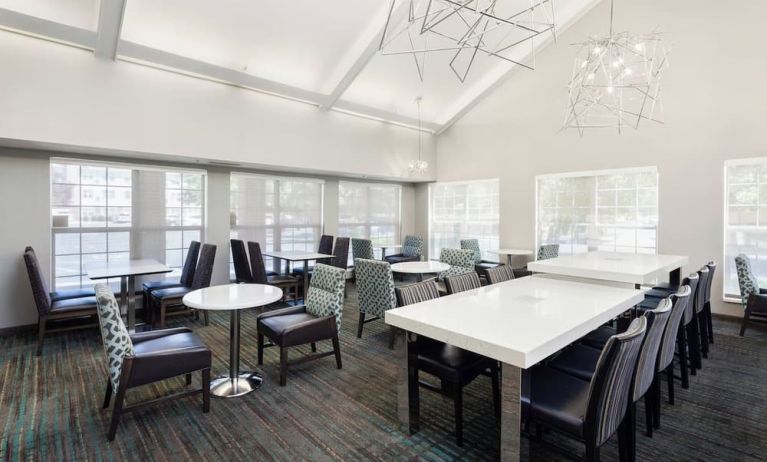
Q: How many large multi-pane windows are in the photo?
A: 6